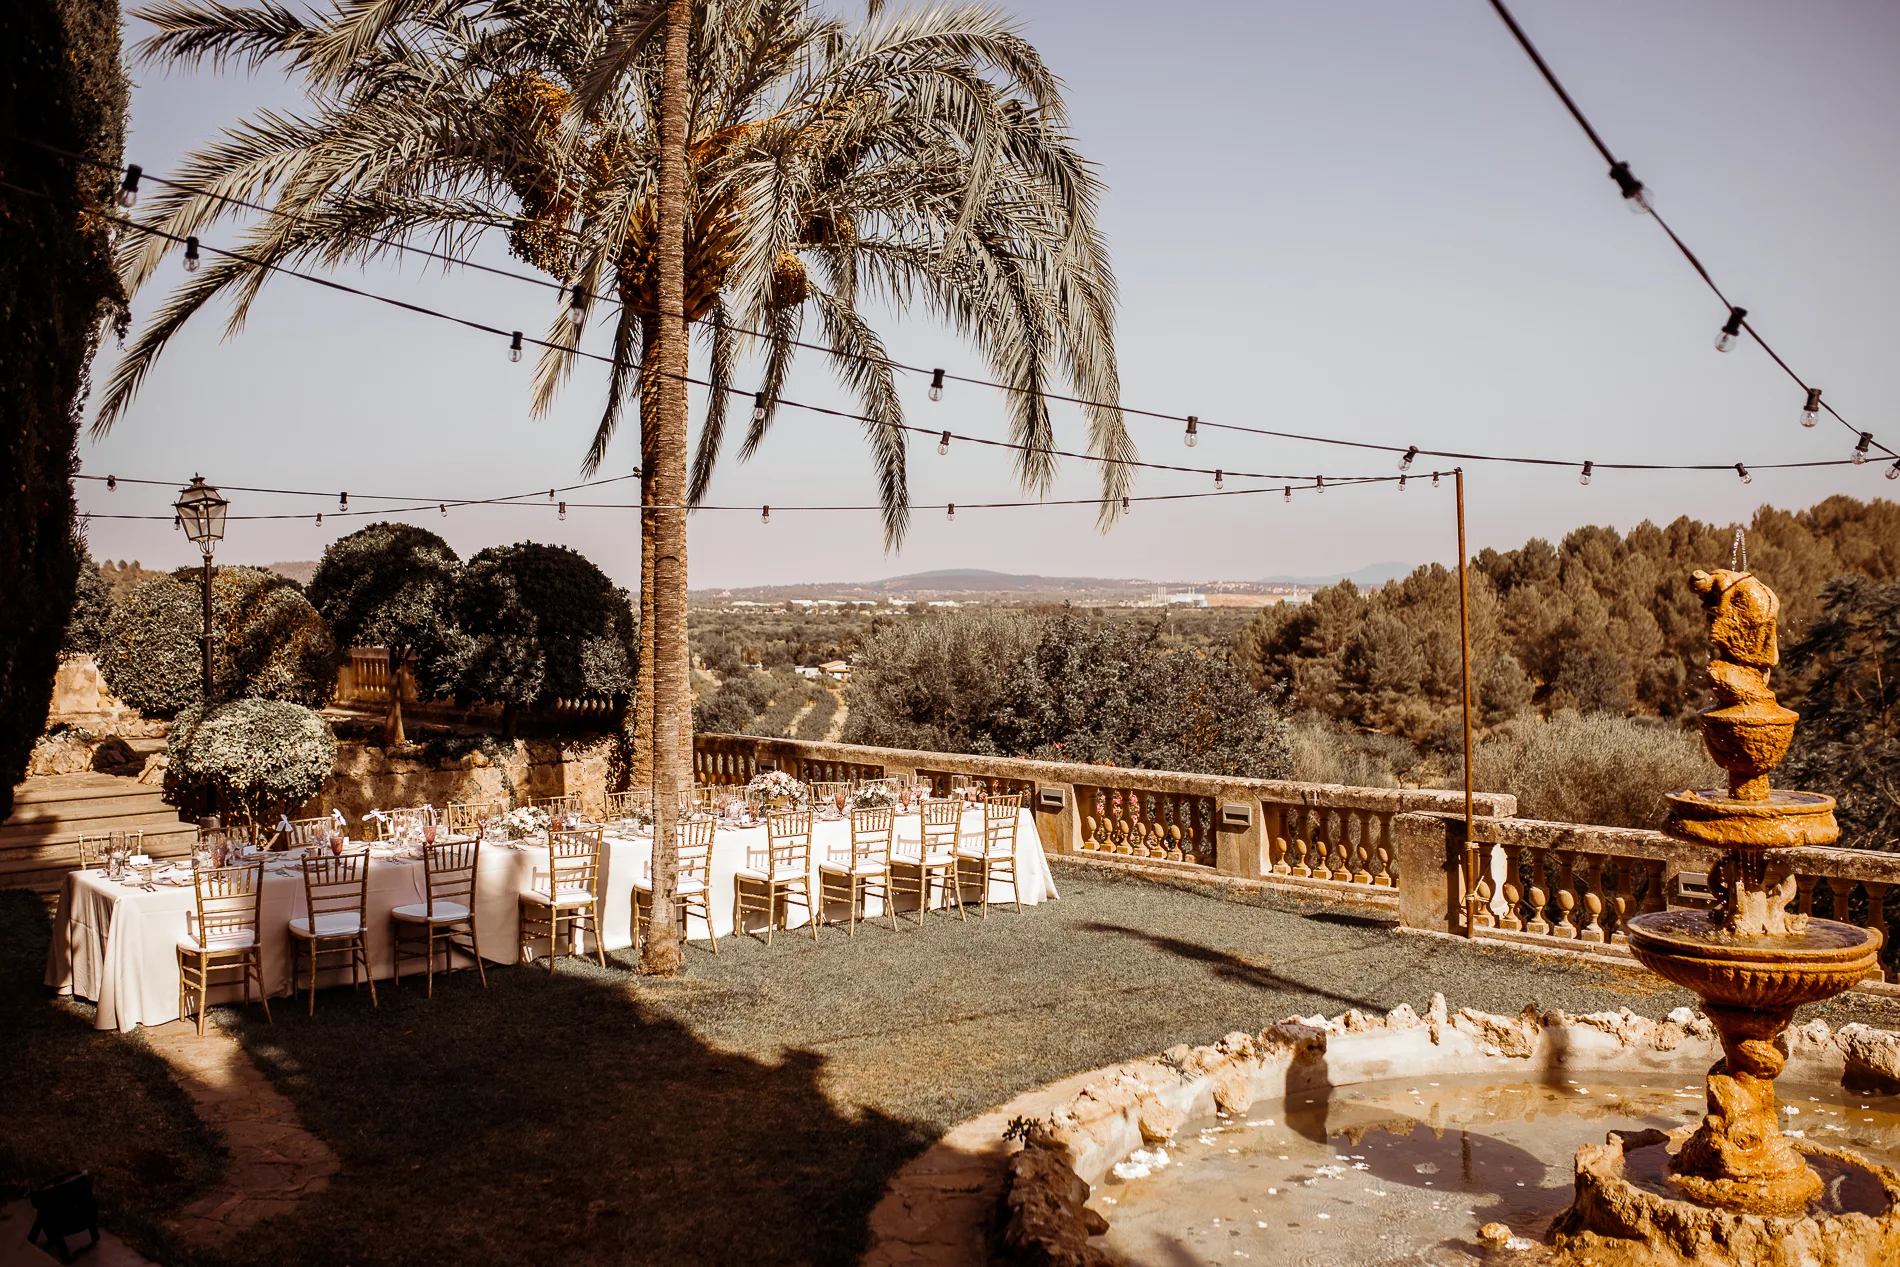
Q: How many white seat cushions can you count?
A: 9